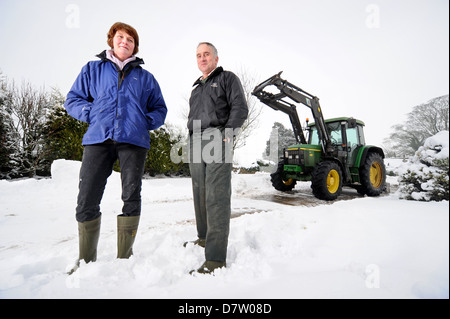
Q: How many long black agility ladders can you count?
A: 0